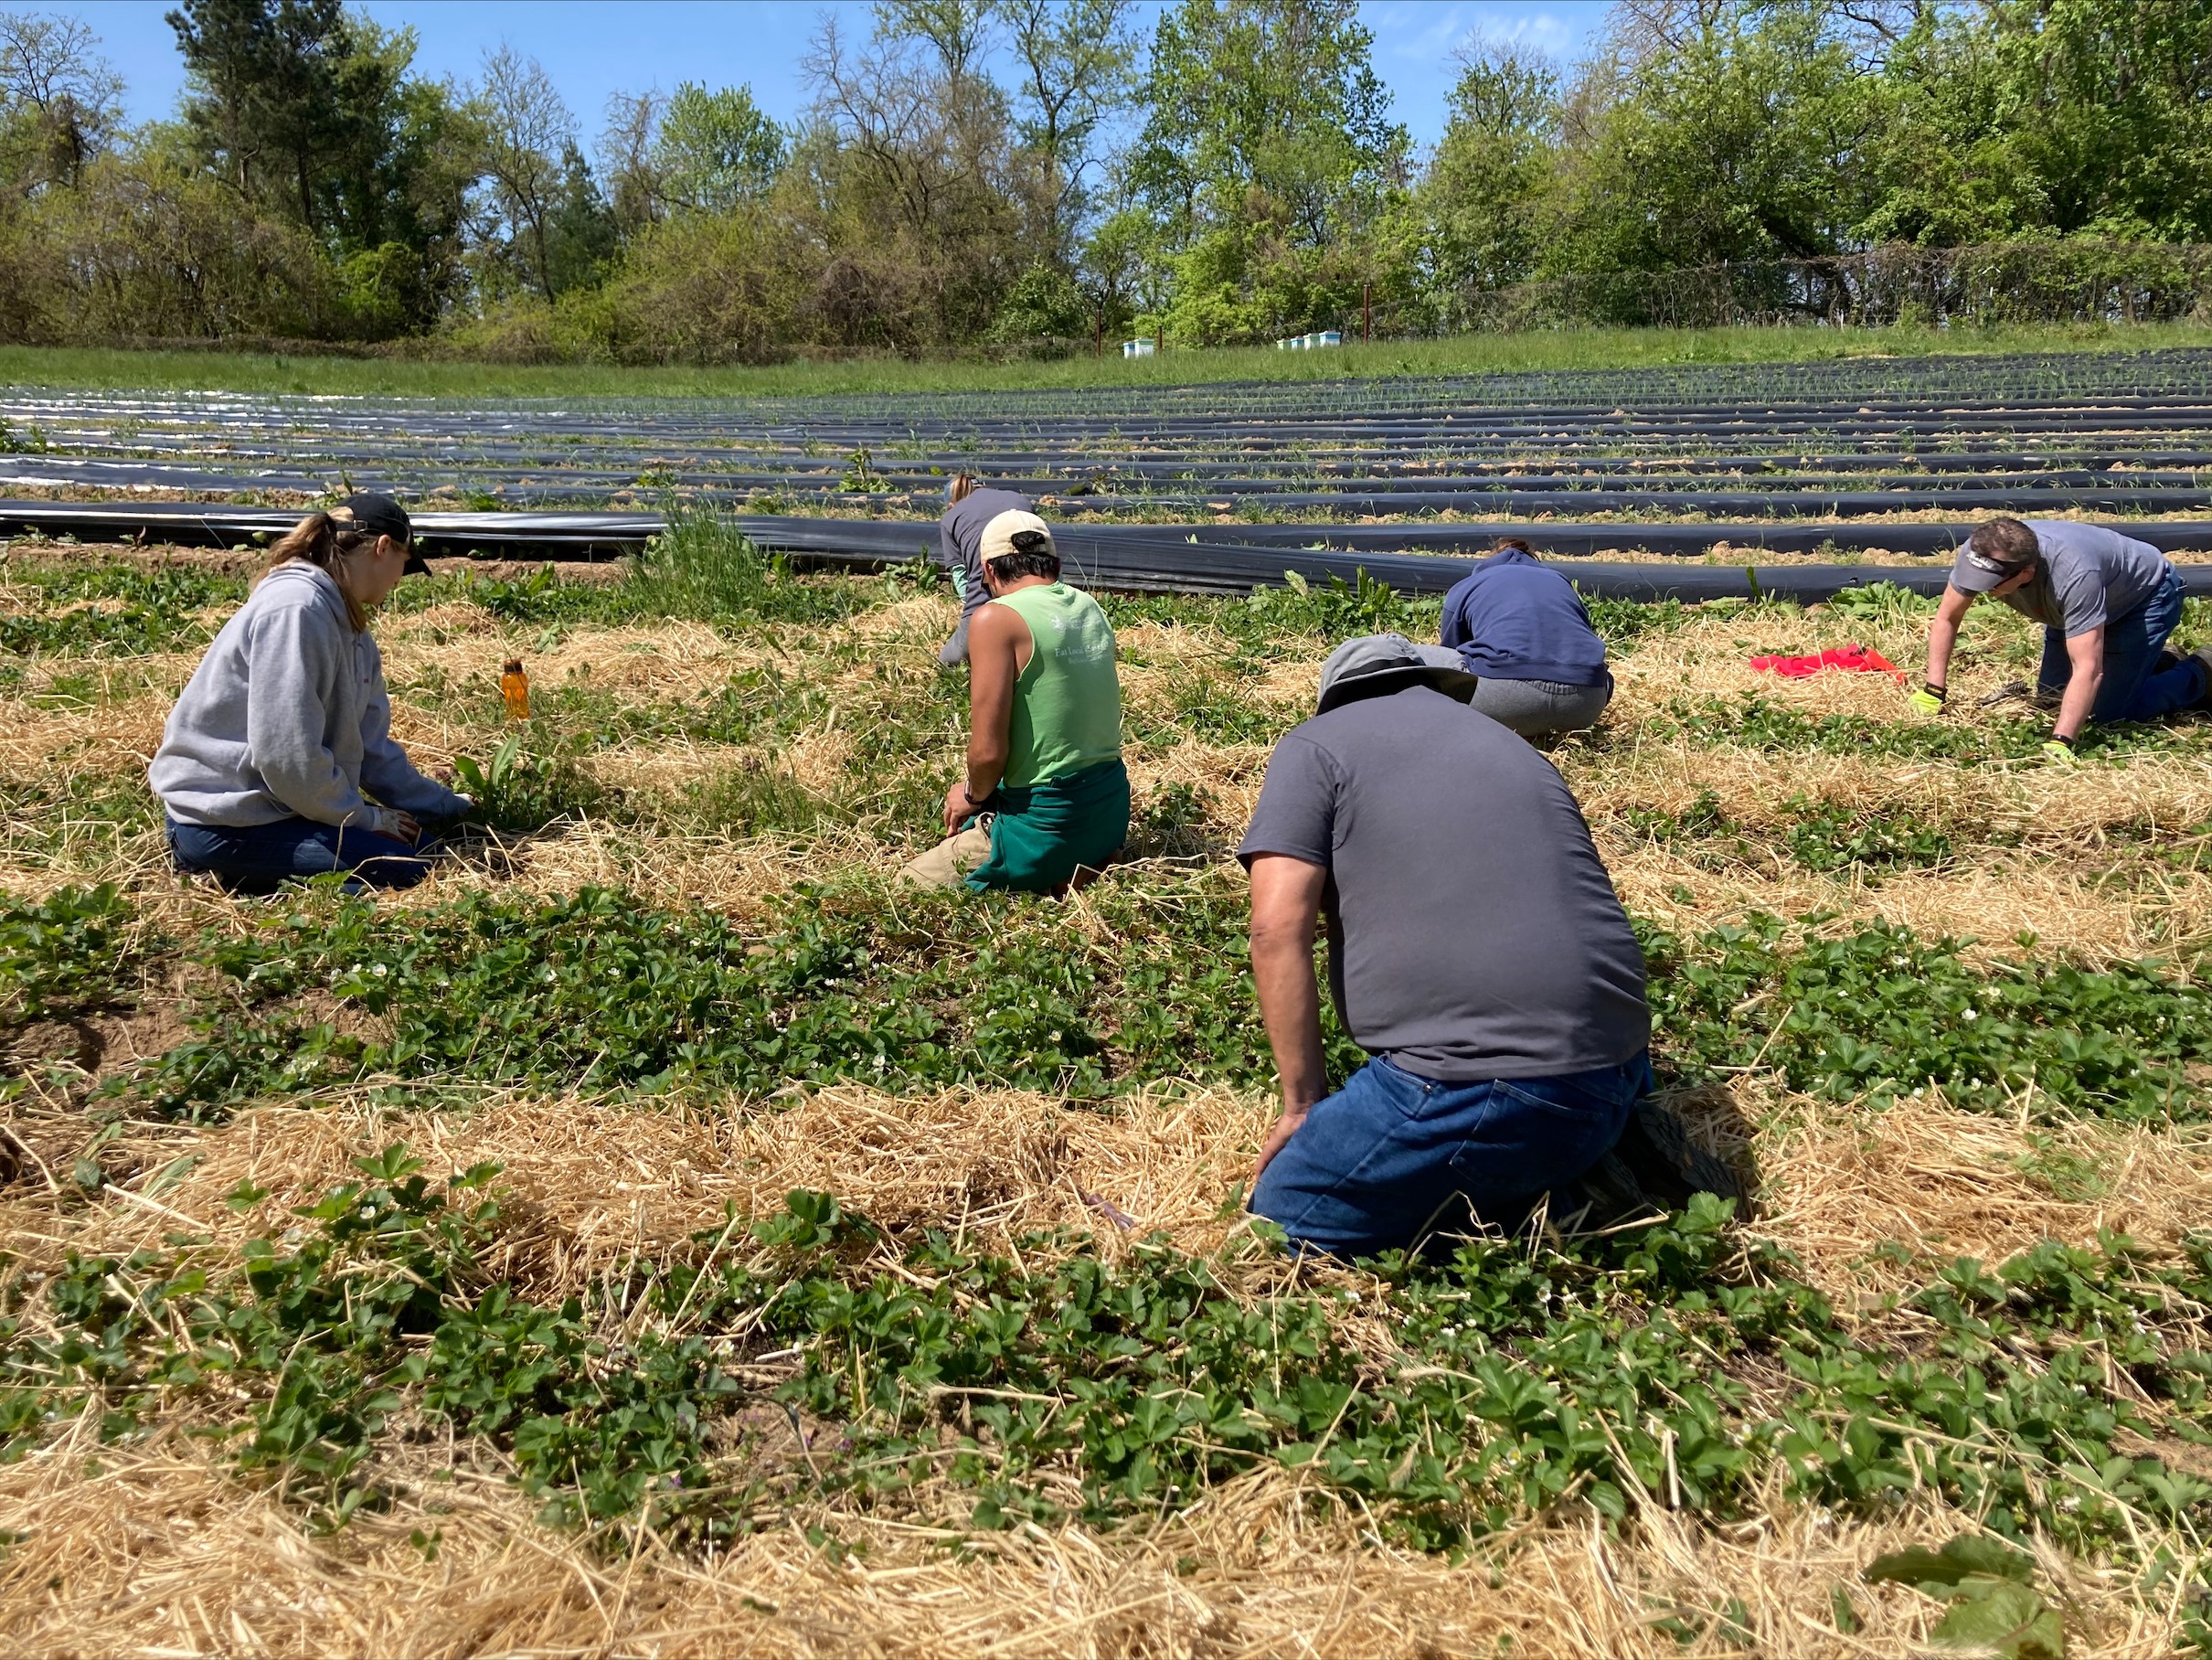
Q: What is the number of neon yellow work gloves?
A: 2